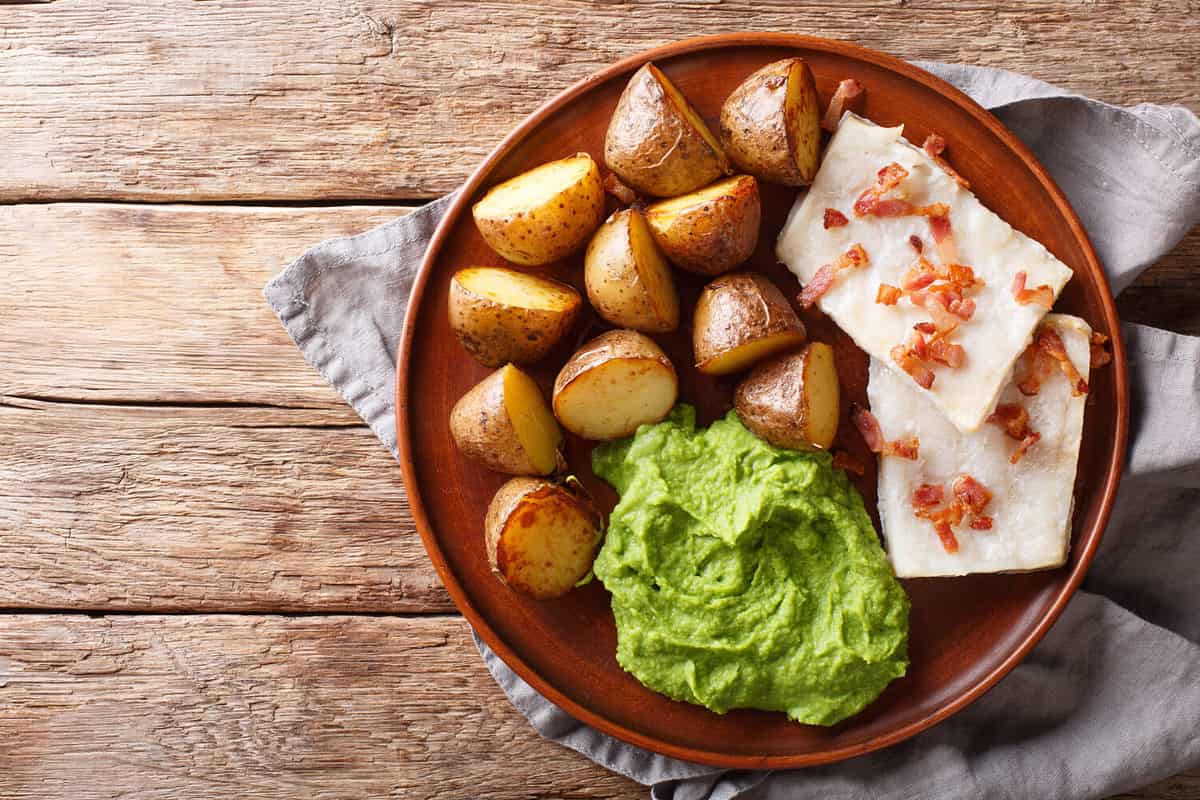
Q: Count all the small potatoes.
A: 11